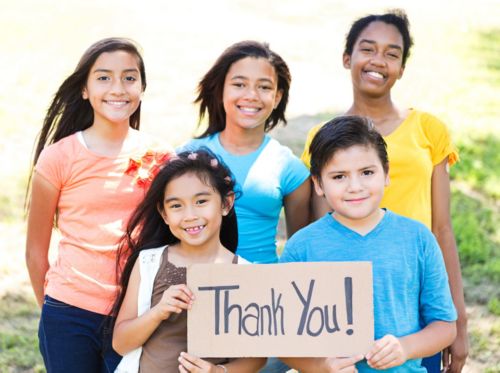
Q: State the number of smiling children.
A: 5